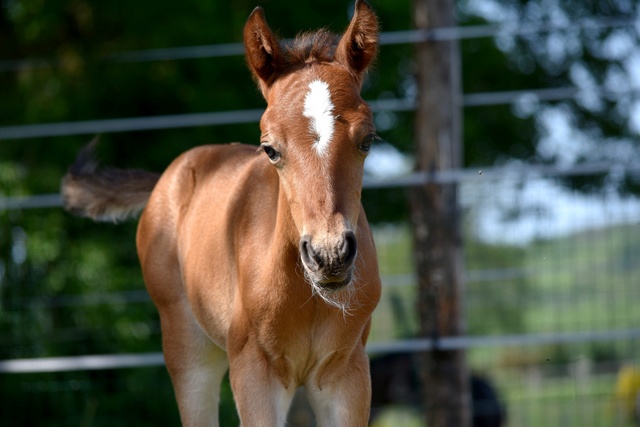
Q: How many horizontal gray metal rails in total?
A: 5